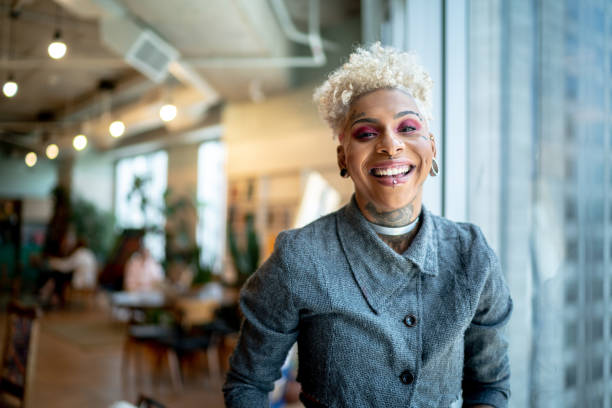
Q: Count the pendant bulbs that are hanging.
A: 7